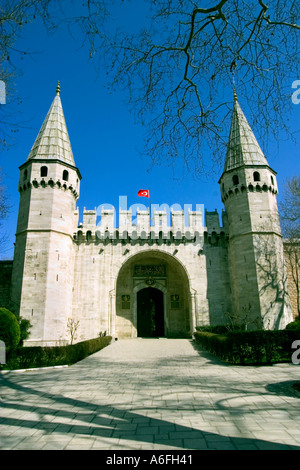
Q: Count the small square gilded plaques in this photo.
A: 2